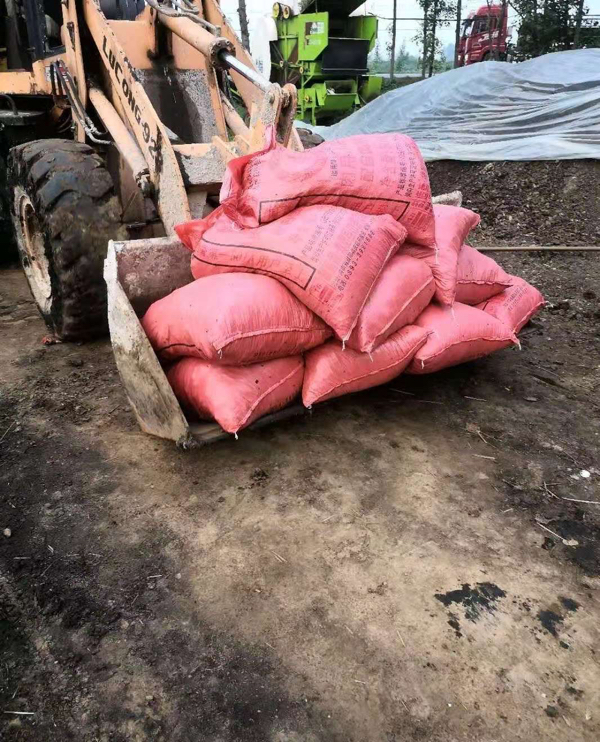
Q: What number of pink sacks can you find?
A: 10